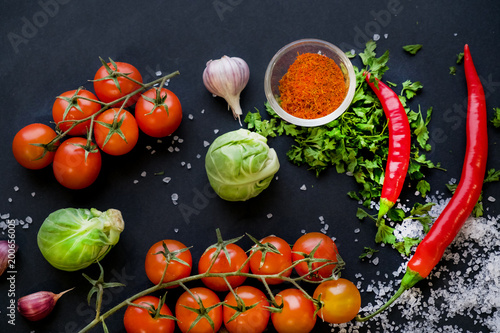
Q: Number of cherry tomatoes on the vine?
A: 15